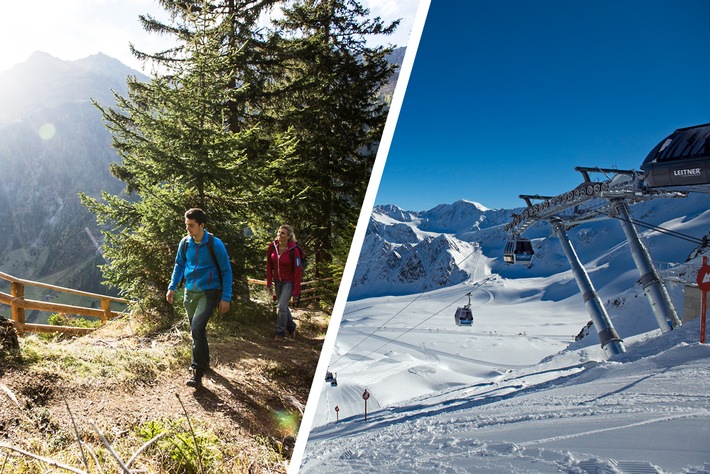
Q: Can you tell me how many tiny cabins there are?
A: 4